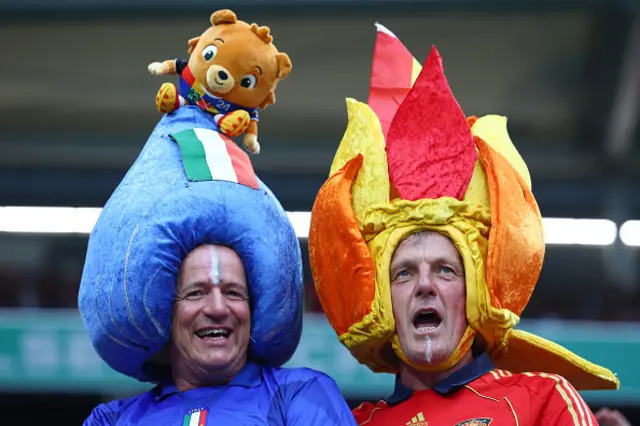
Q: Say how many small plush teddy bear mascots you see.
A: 1